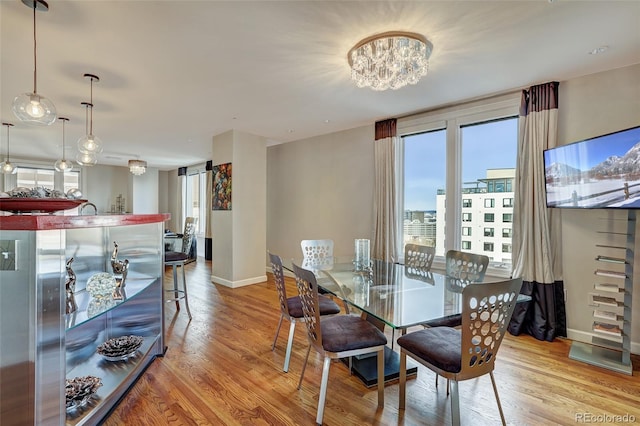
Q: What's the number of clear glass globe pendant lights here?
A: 5